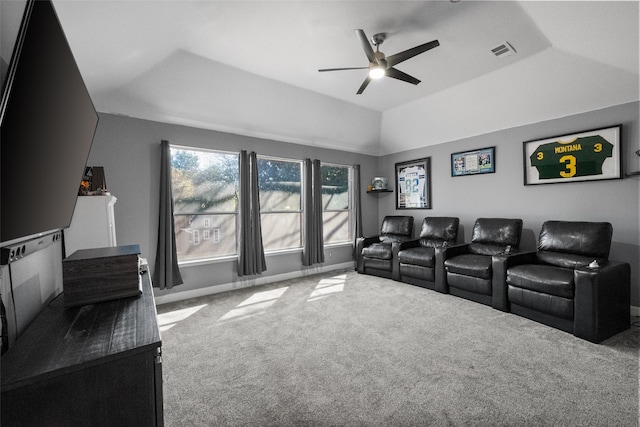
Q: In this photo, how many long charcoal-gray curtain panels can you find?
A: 6